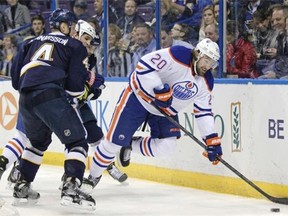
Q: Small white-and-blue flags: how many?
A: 0